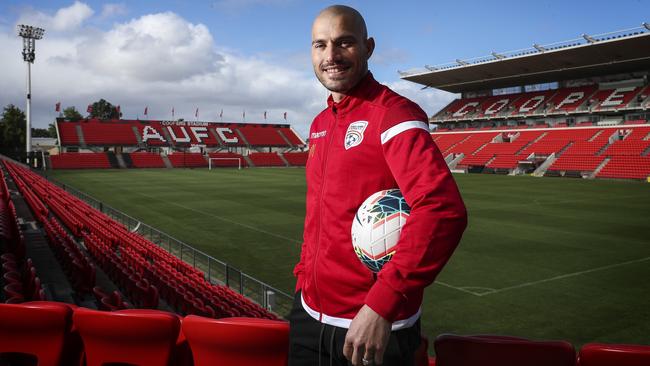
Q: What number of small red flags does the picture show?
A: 10